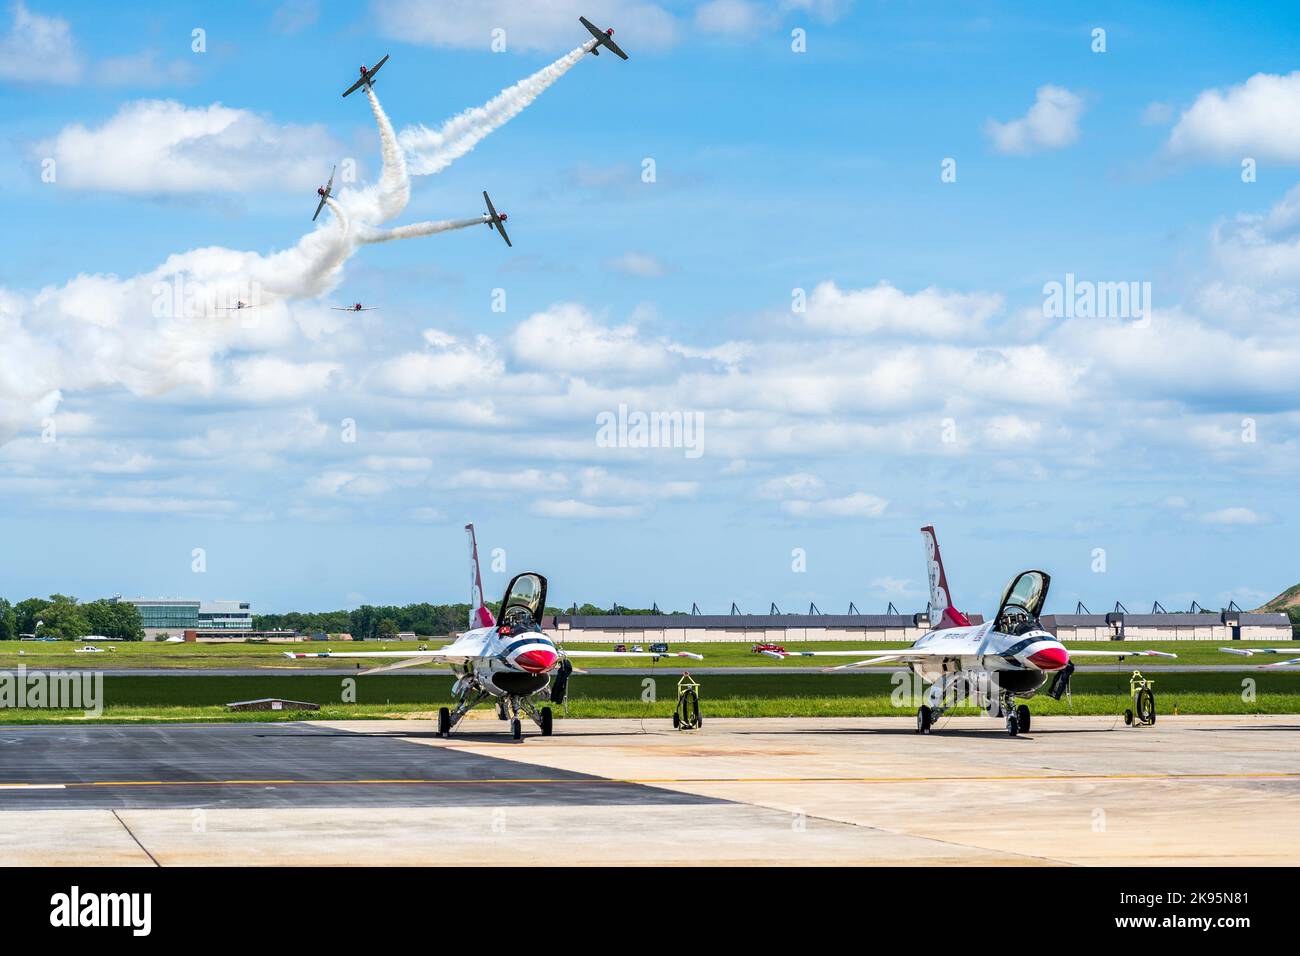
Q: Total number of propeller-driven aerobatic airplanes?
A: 6